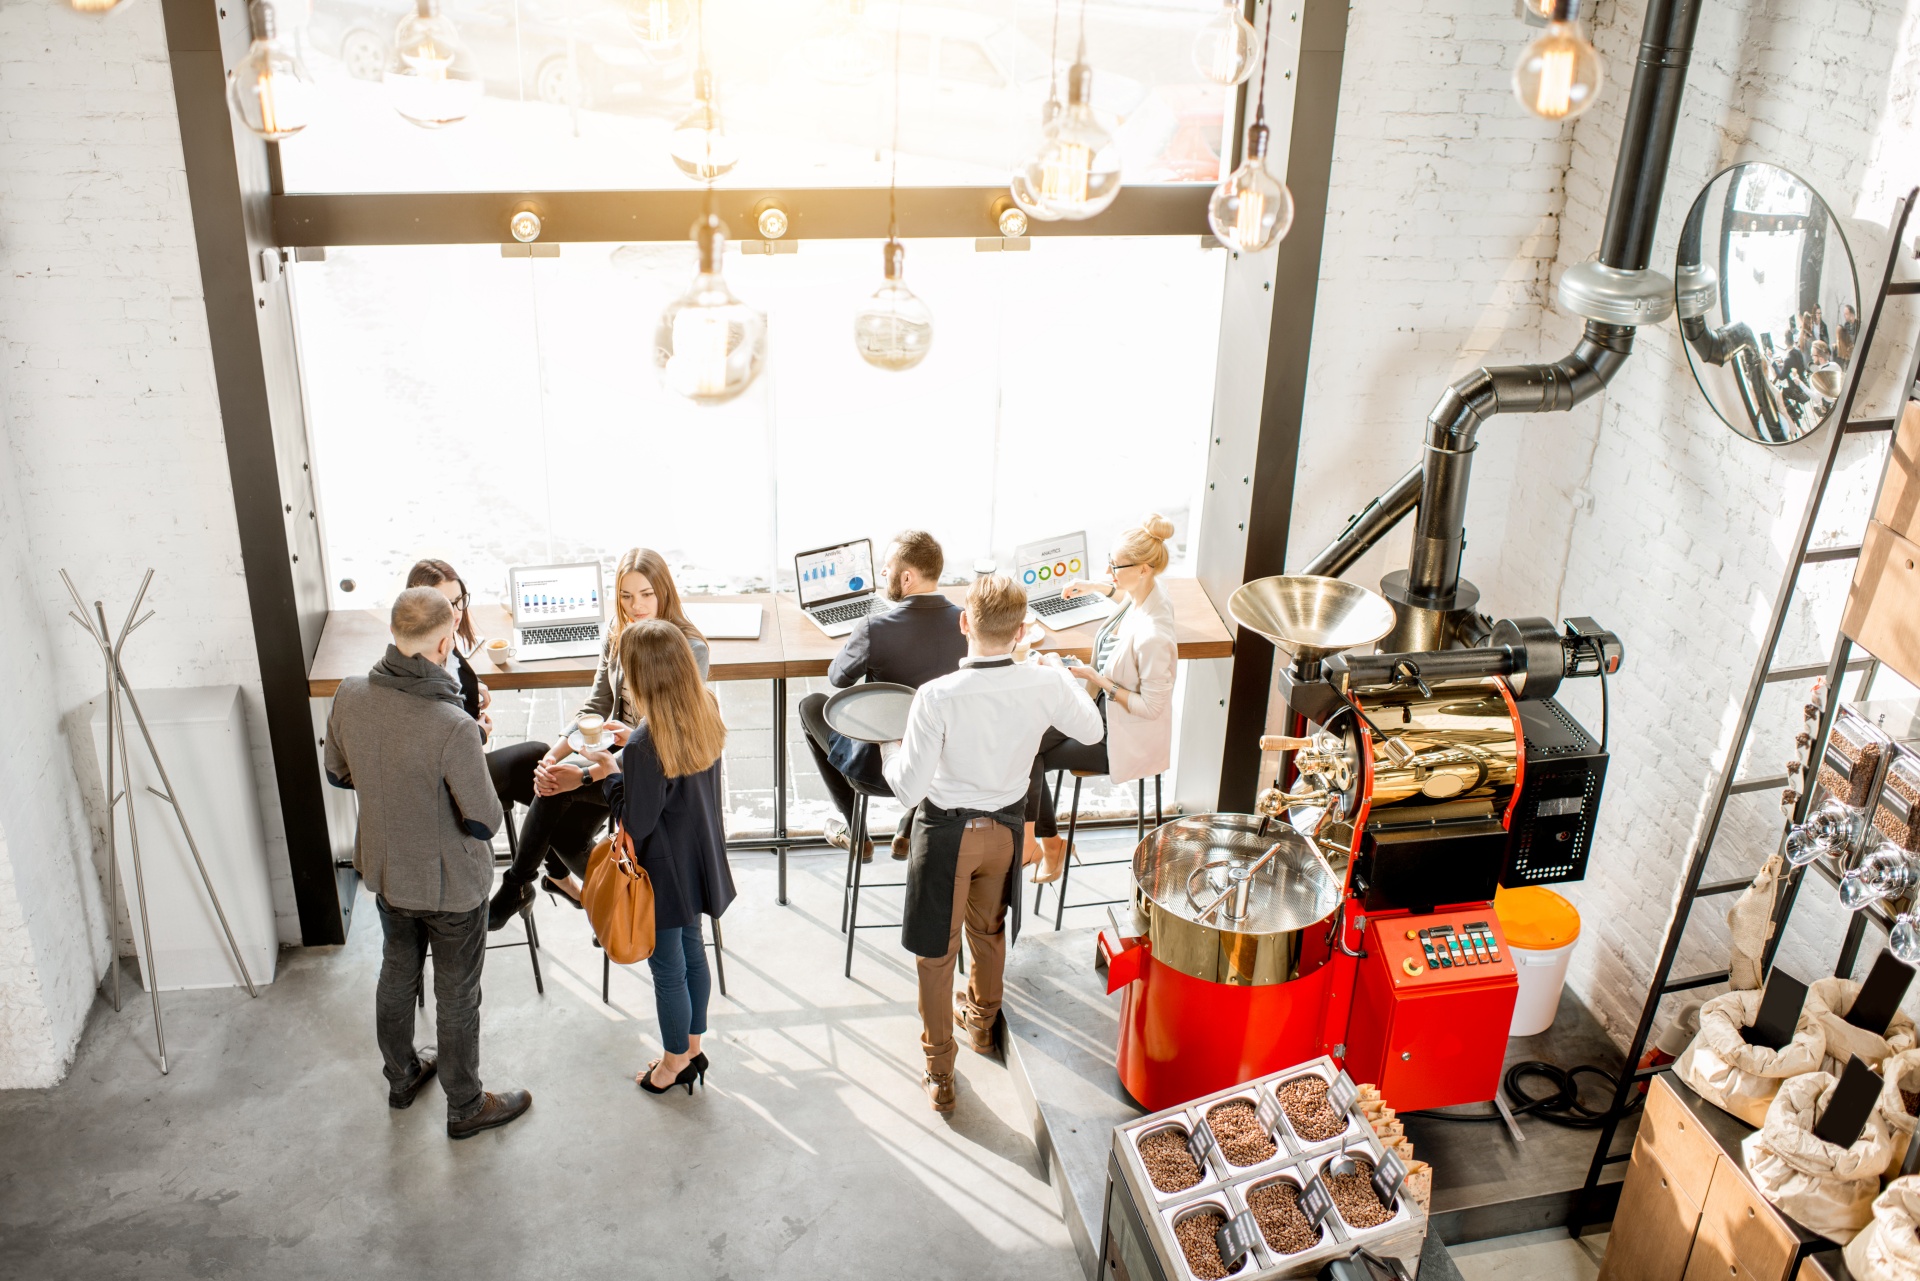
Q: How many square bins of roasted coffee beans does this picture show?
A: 6